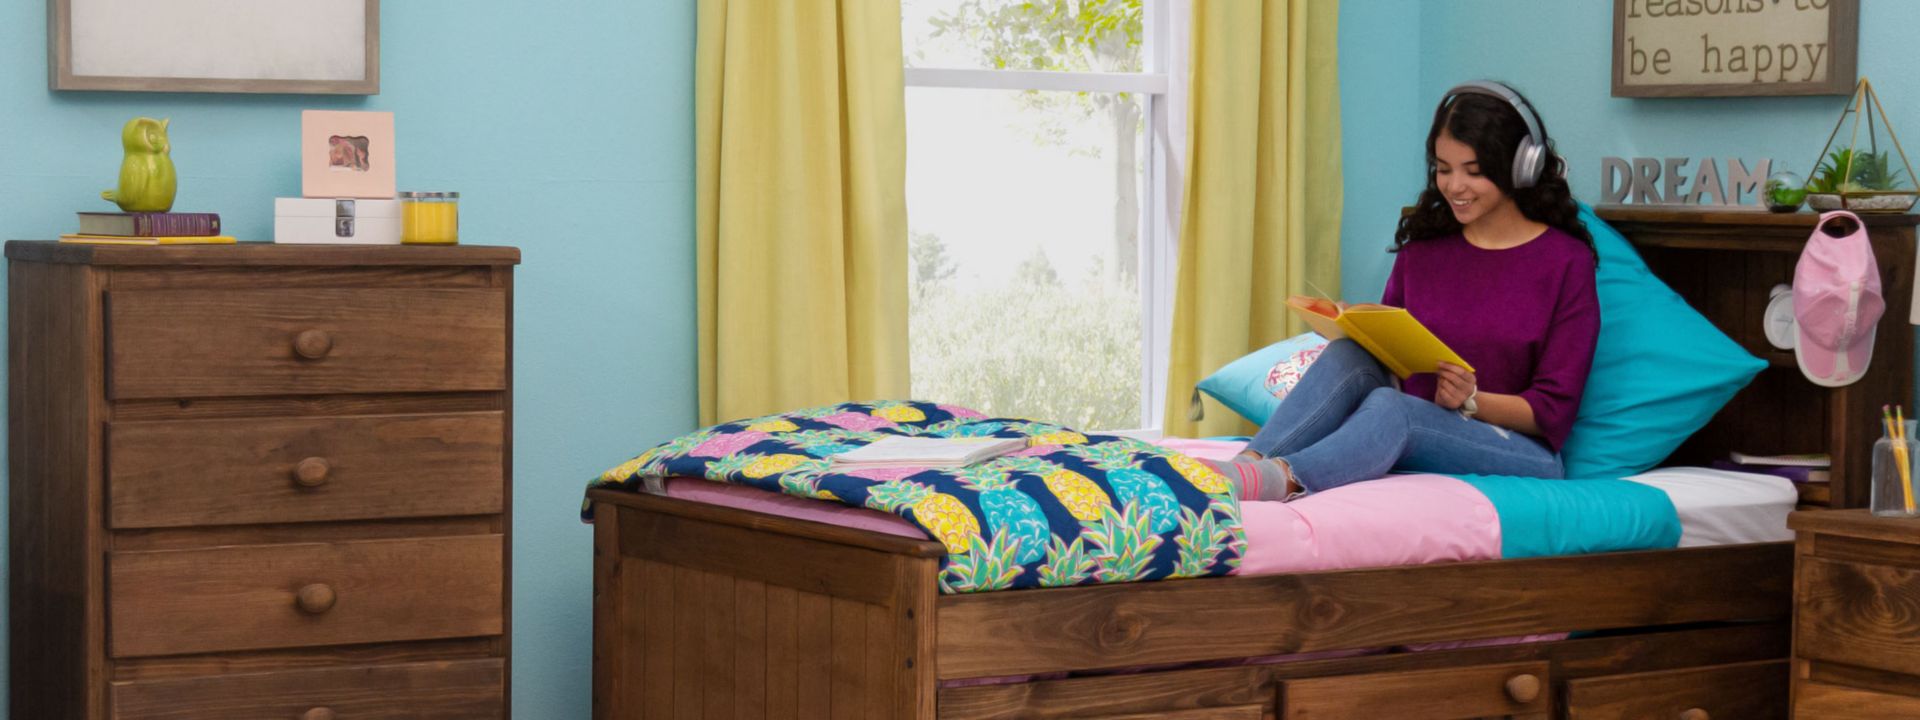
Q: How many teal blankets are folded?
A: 1